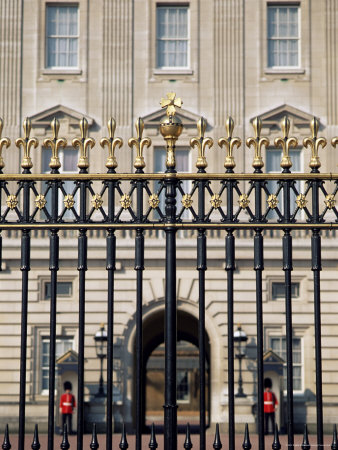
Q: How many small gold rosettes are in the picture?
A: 12